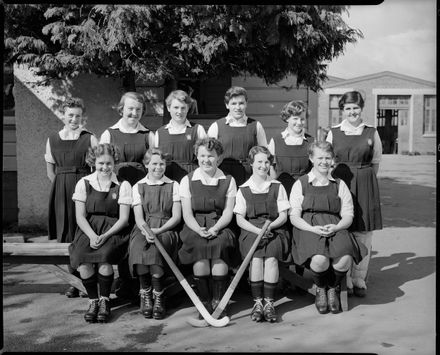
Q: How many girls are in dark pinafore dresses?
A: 11